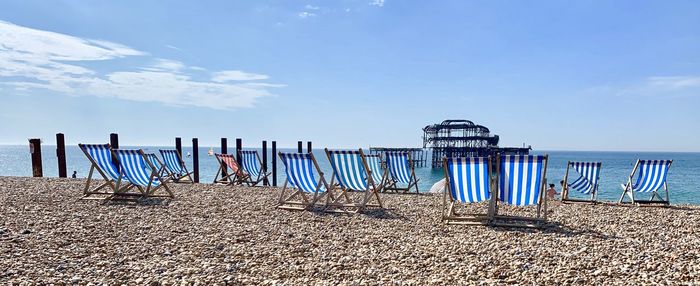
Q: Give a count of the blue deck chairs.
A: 13